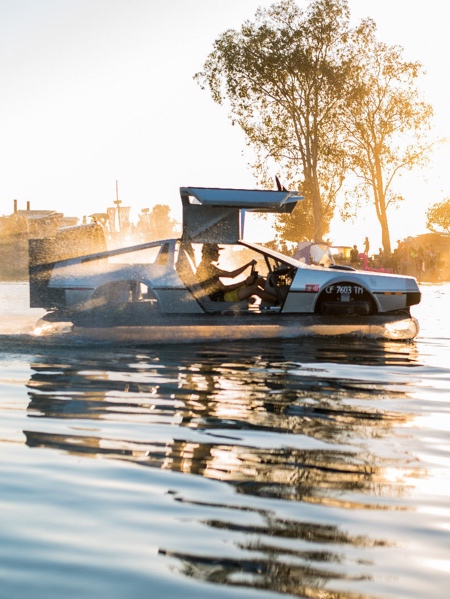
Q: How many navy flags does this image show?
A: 0